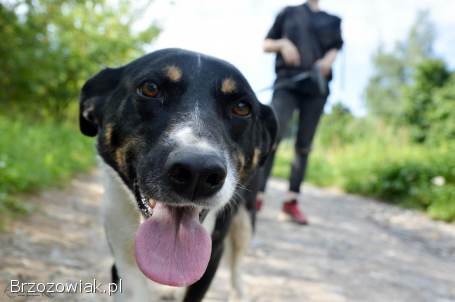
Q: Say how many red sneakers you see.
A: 2